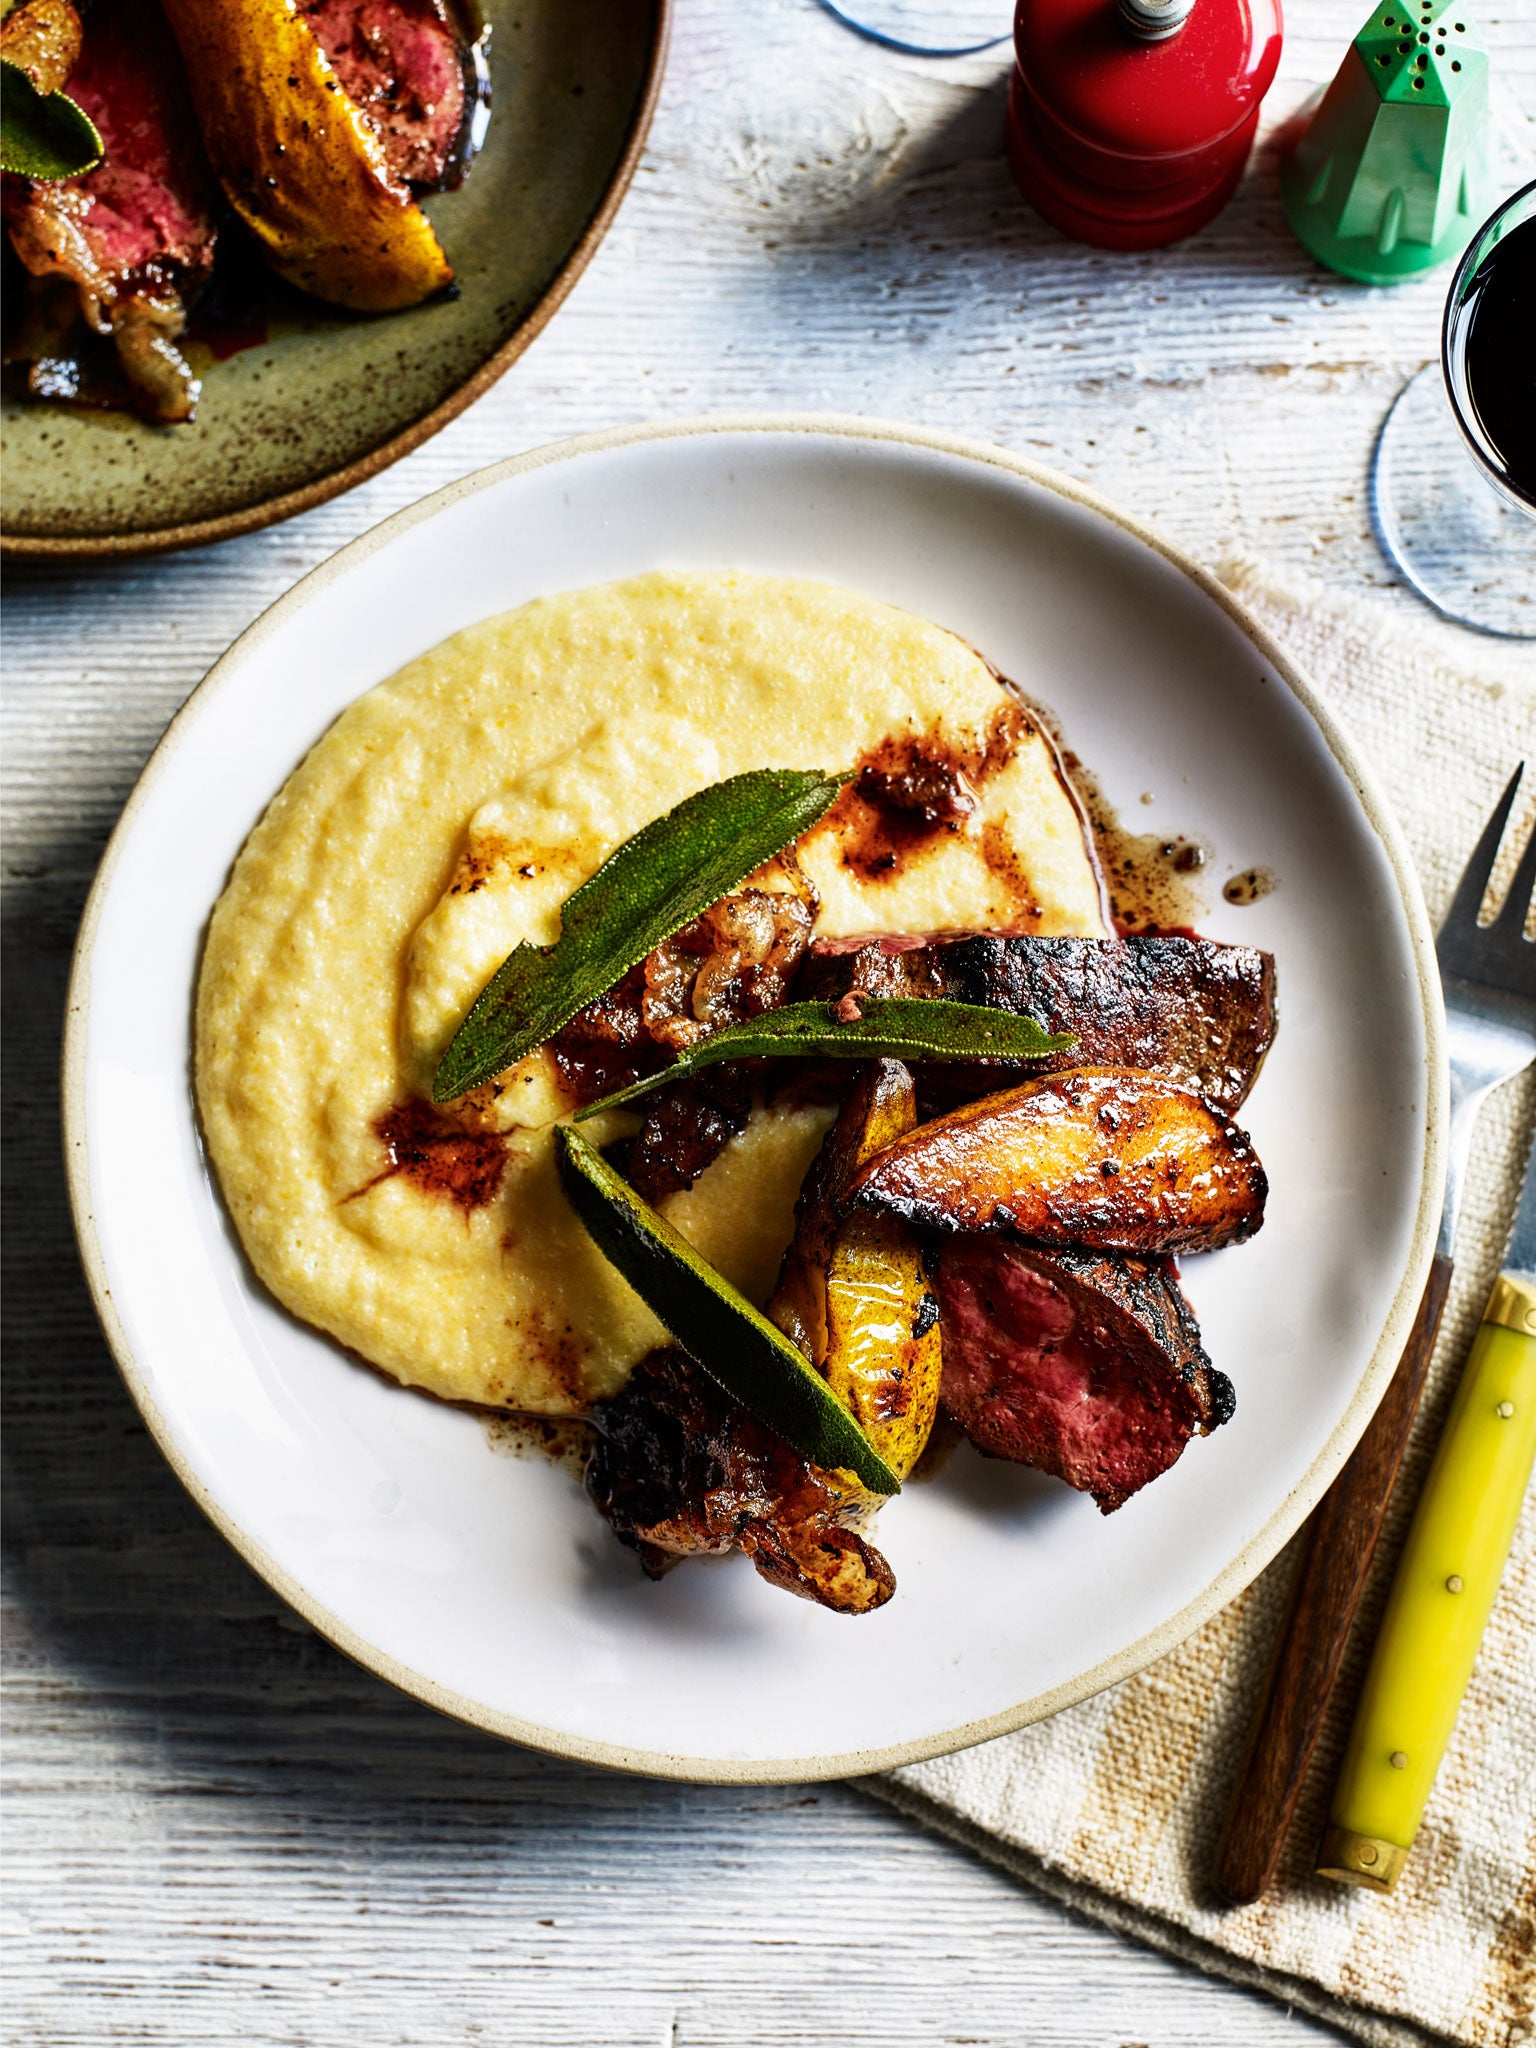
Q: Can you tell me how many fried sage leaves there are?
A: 4